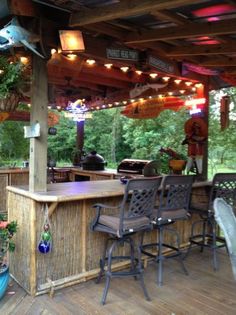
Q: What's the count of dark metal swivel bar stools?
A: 3